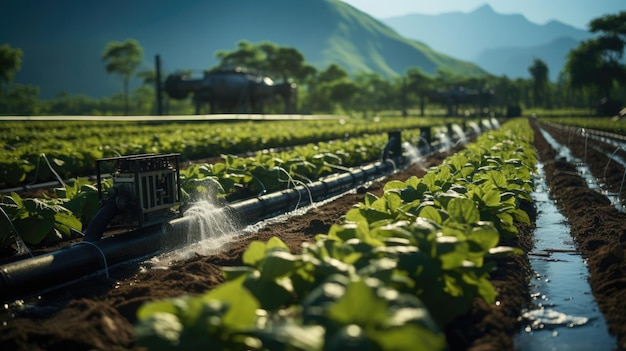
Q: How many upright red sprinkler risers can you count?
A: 0